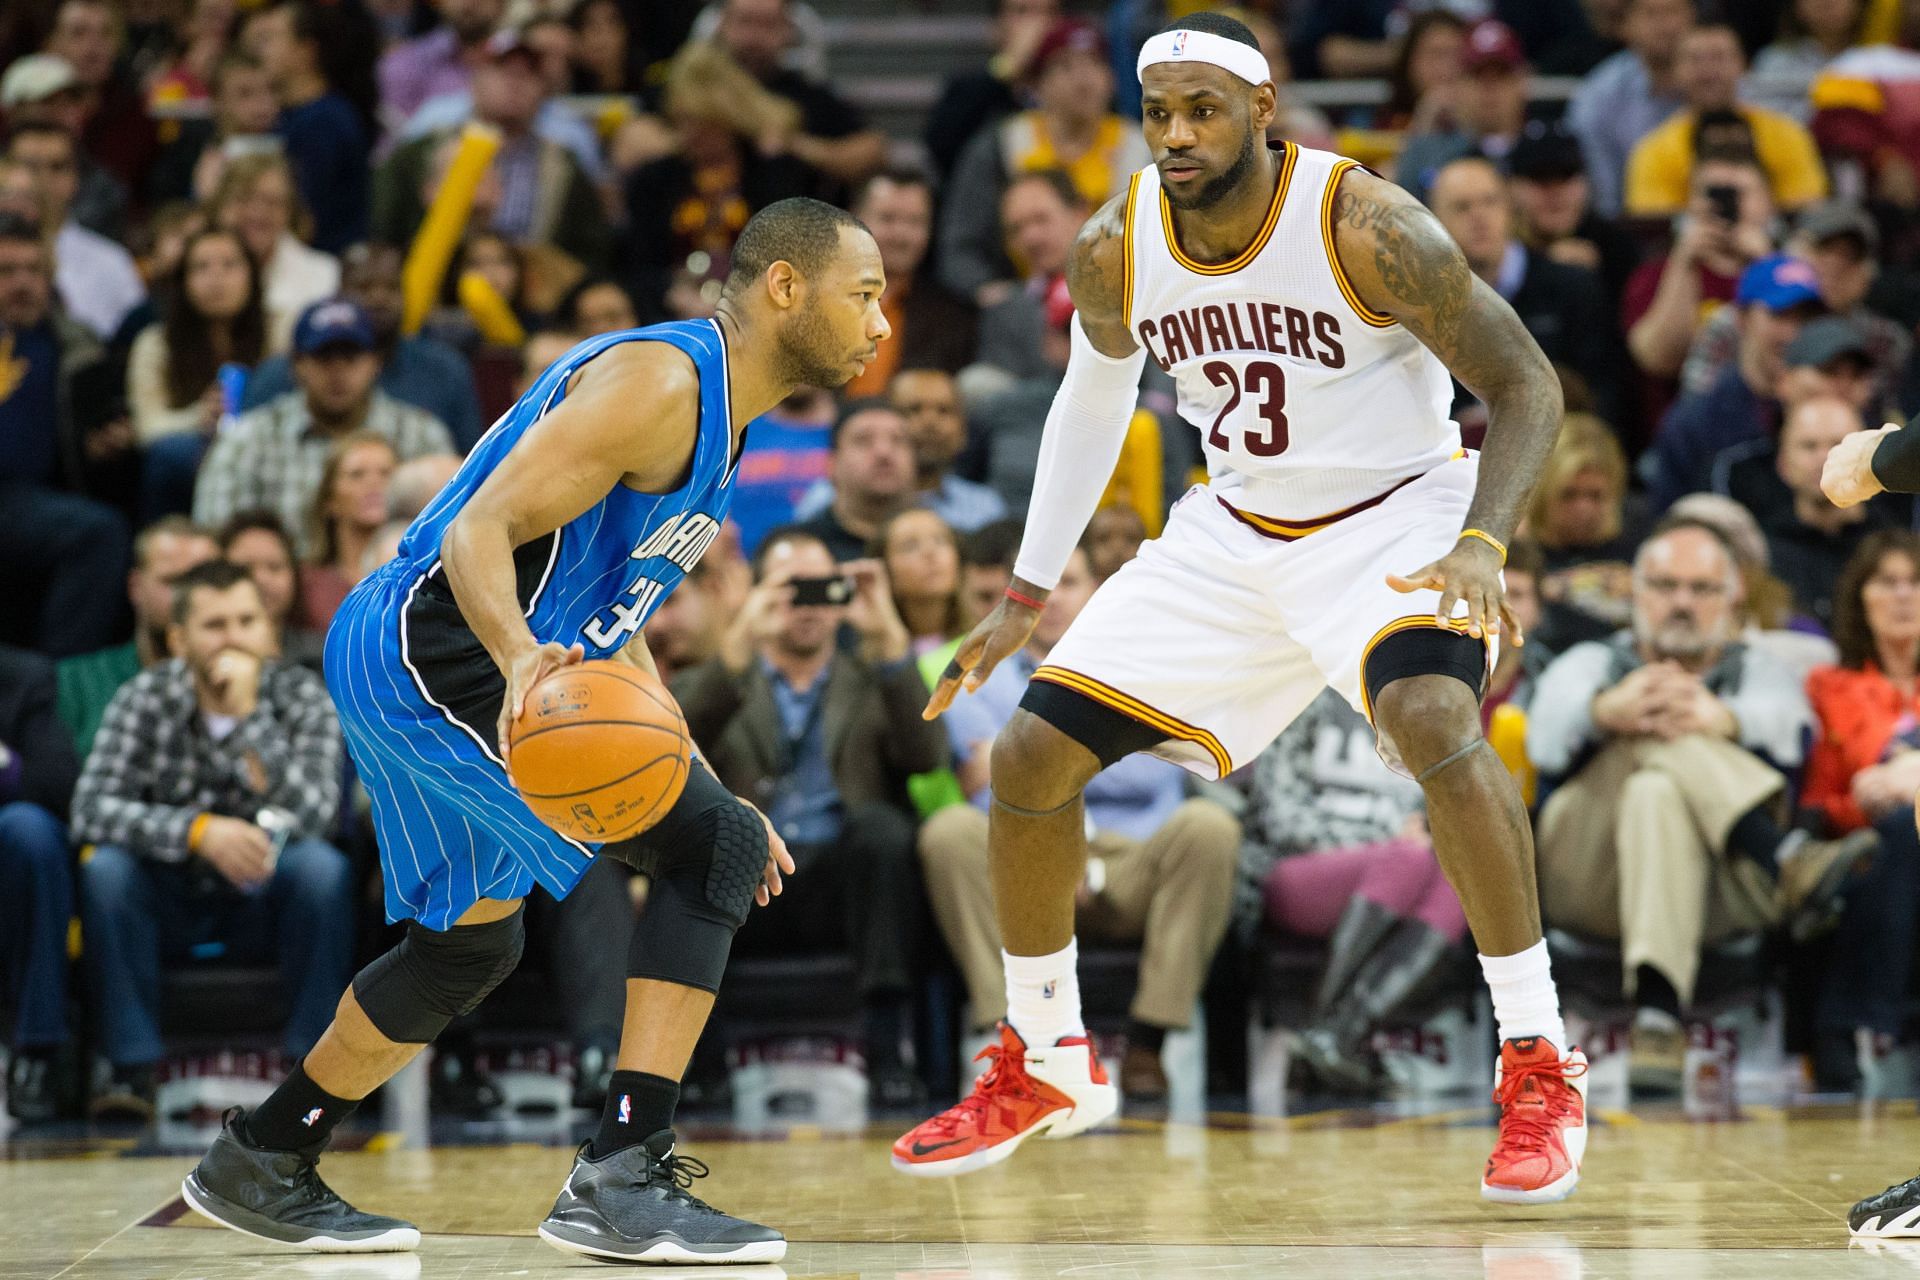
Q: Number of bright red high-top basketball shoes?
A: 2